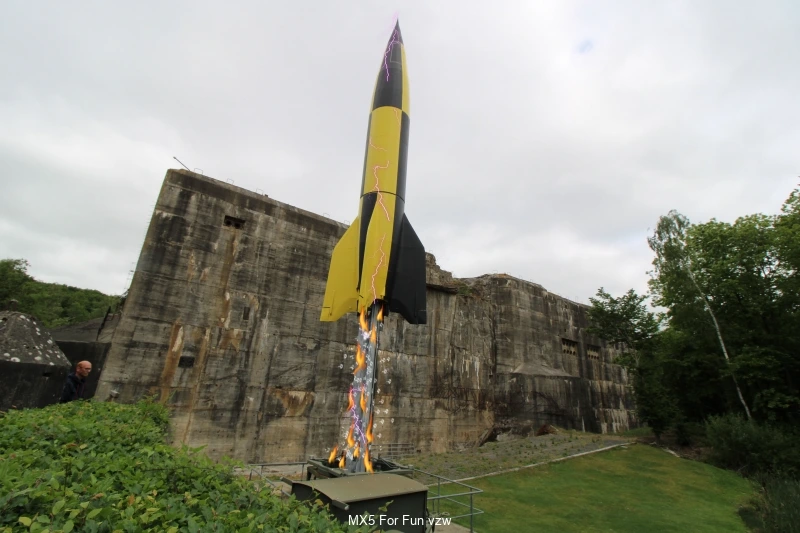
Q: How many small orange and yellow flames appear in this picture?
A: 12